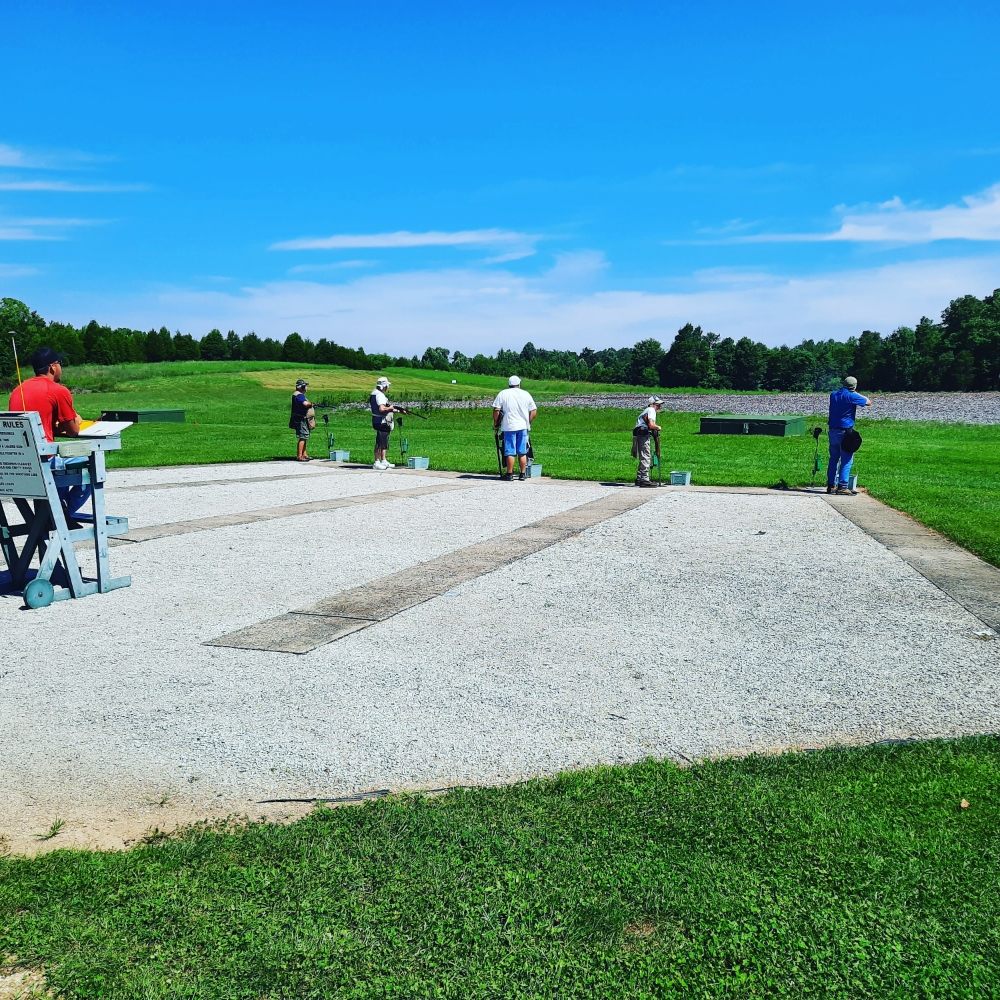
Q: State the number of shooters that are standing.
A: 5